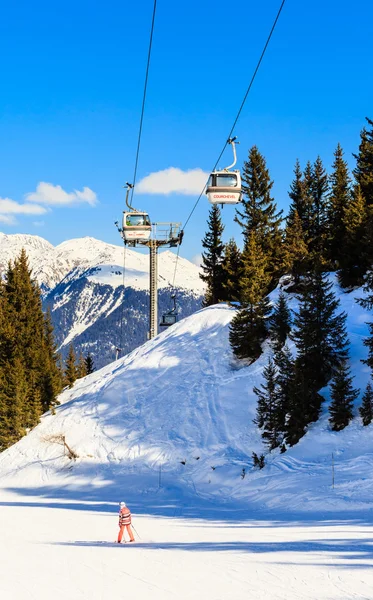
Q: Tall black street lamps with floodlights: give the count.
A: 0